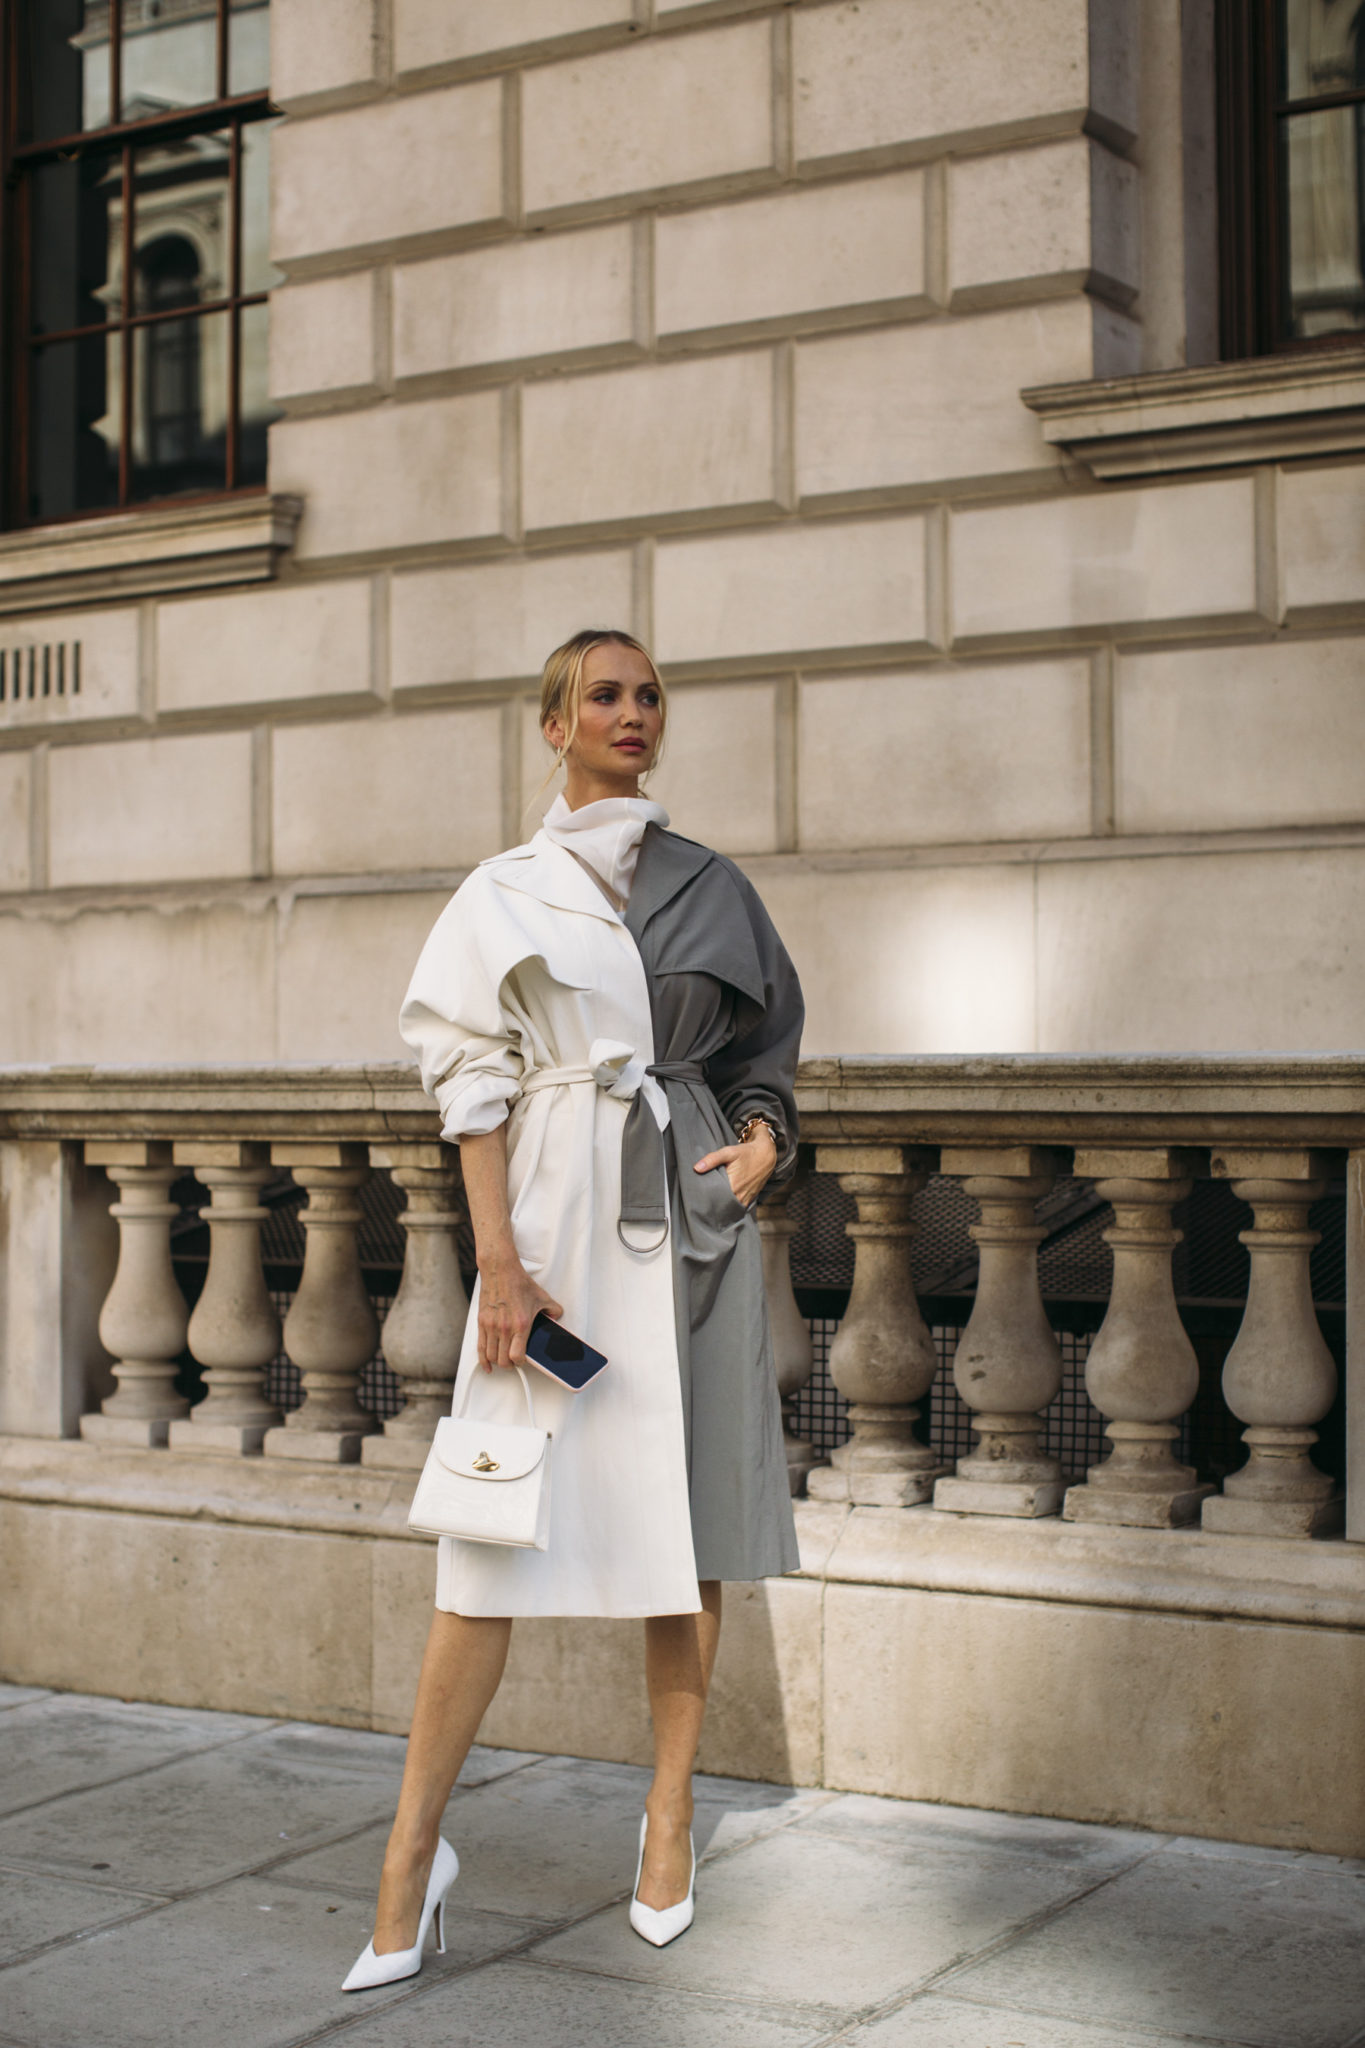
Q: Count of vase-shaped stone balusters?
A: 9